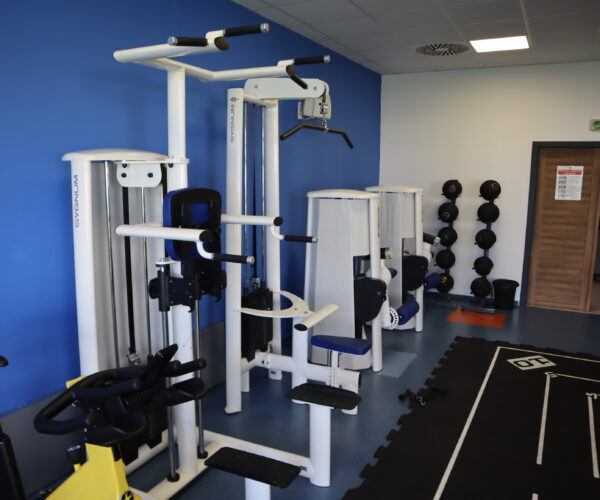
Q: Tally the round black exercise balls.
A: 10